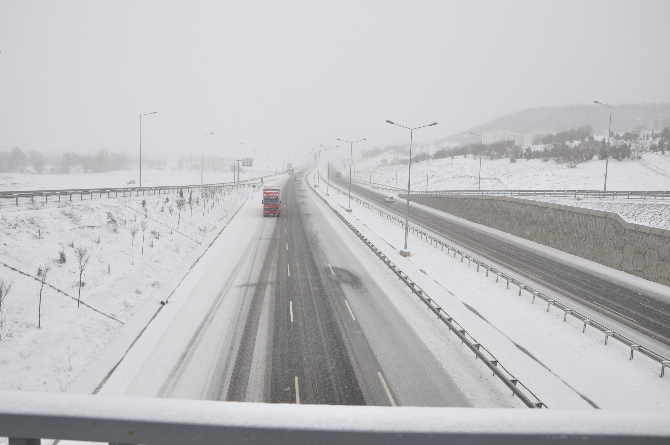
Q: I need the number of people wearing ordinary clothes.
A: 0